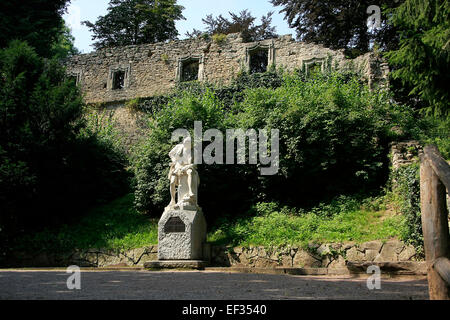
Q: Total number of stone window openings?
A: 5